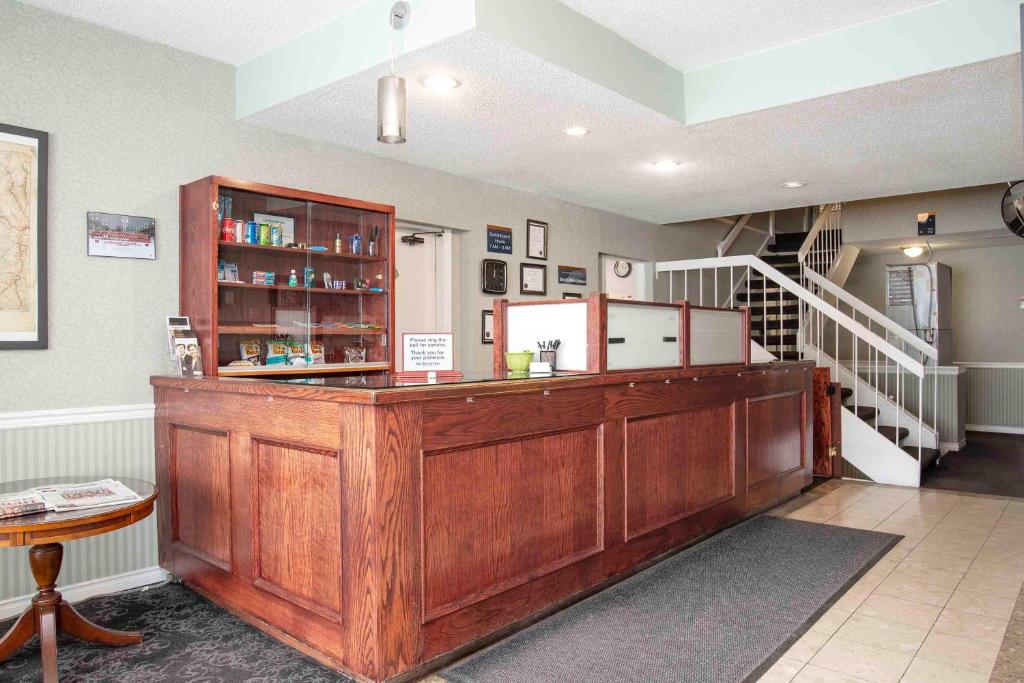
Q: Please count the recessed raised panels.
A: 5